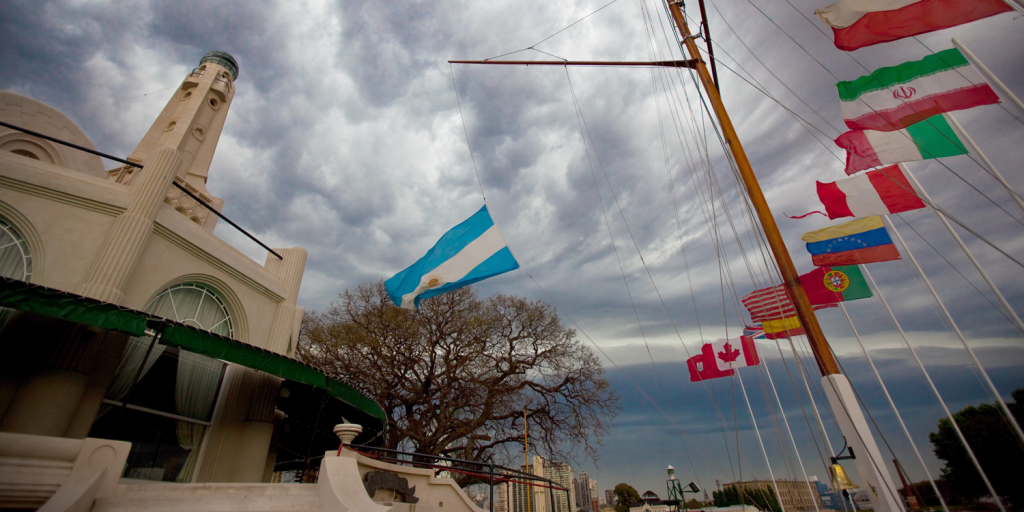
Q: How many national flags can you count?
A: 12